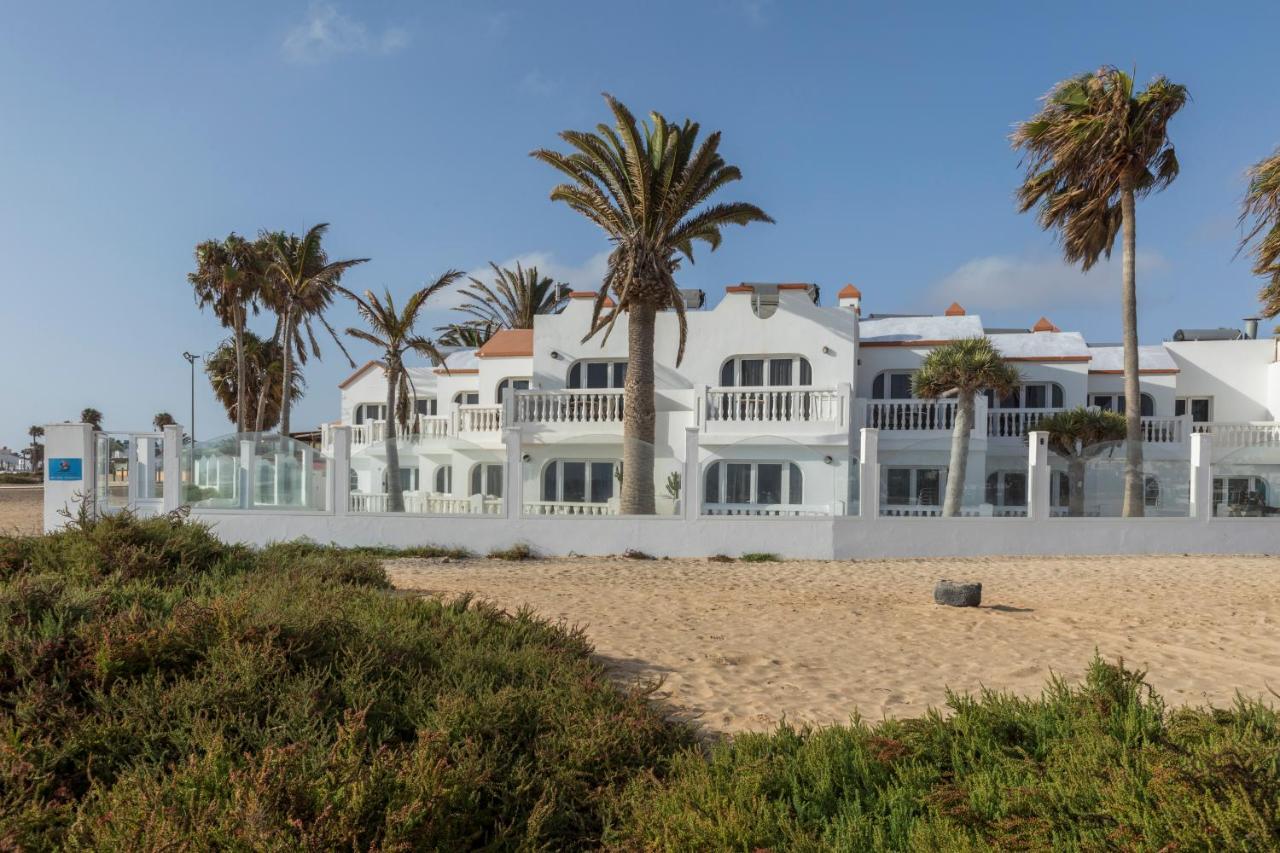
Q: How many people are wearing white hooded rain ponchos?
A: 0